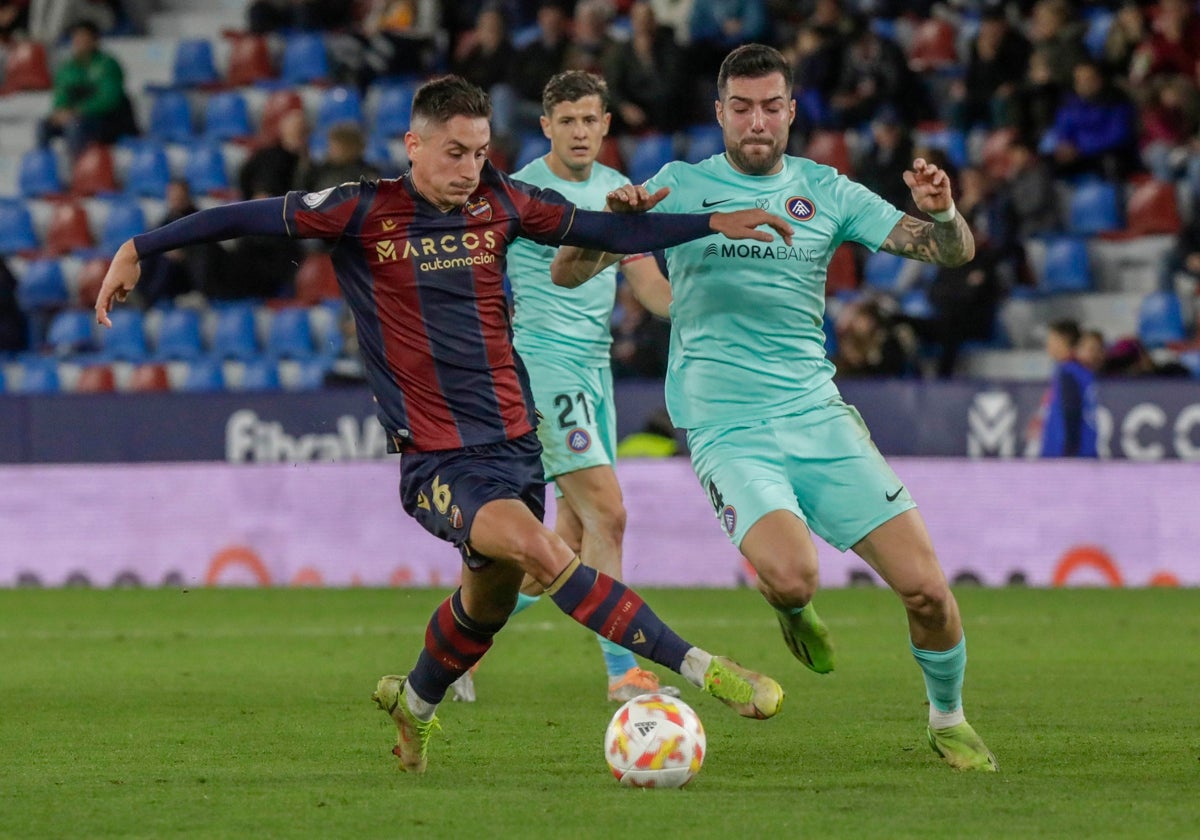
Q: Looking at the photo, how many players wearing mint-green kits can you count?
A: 2